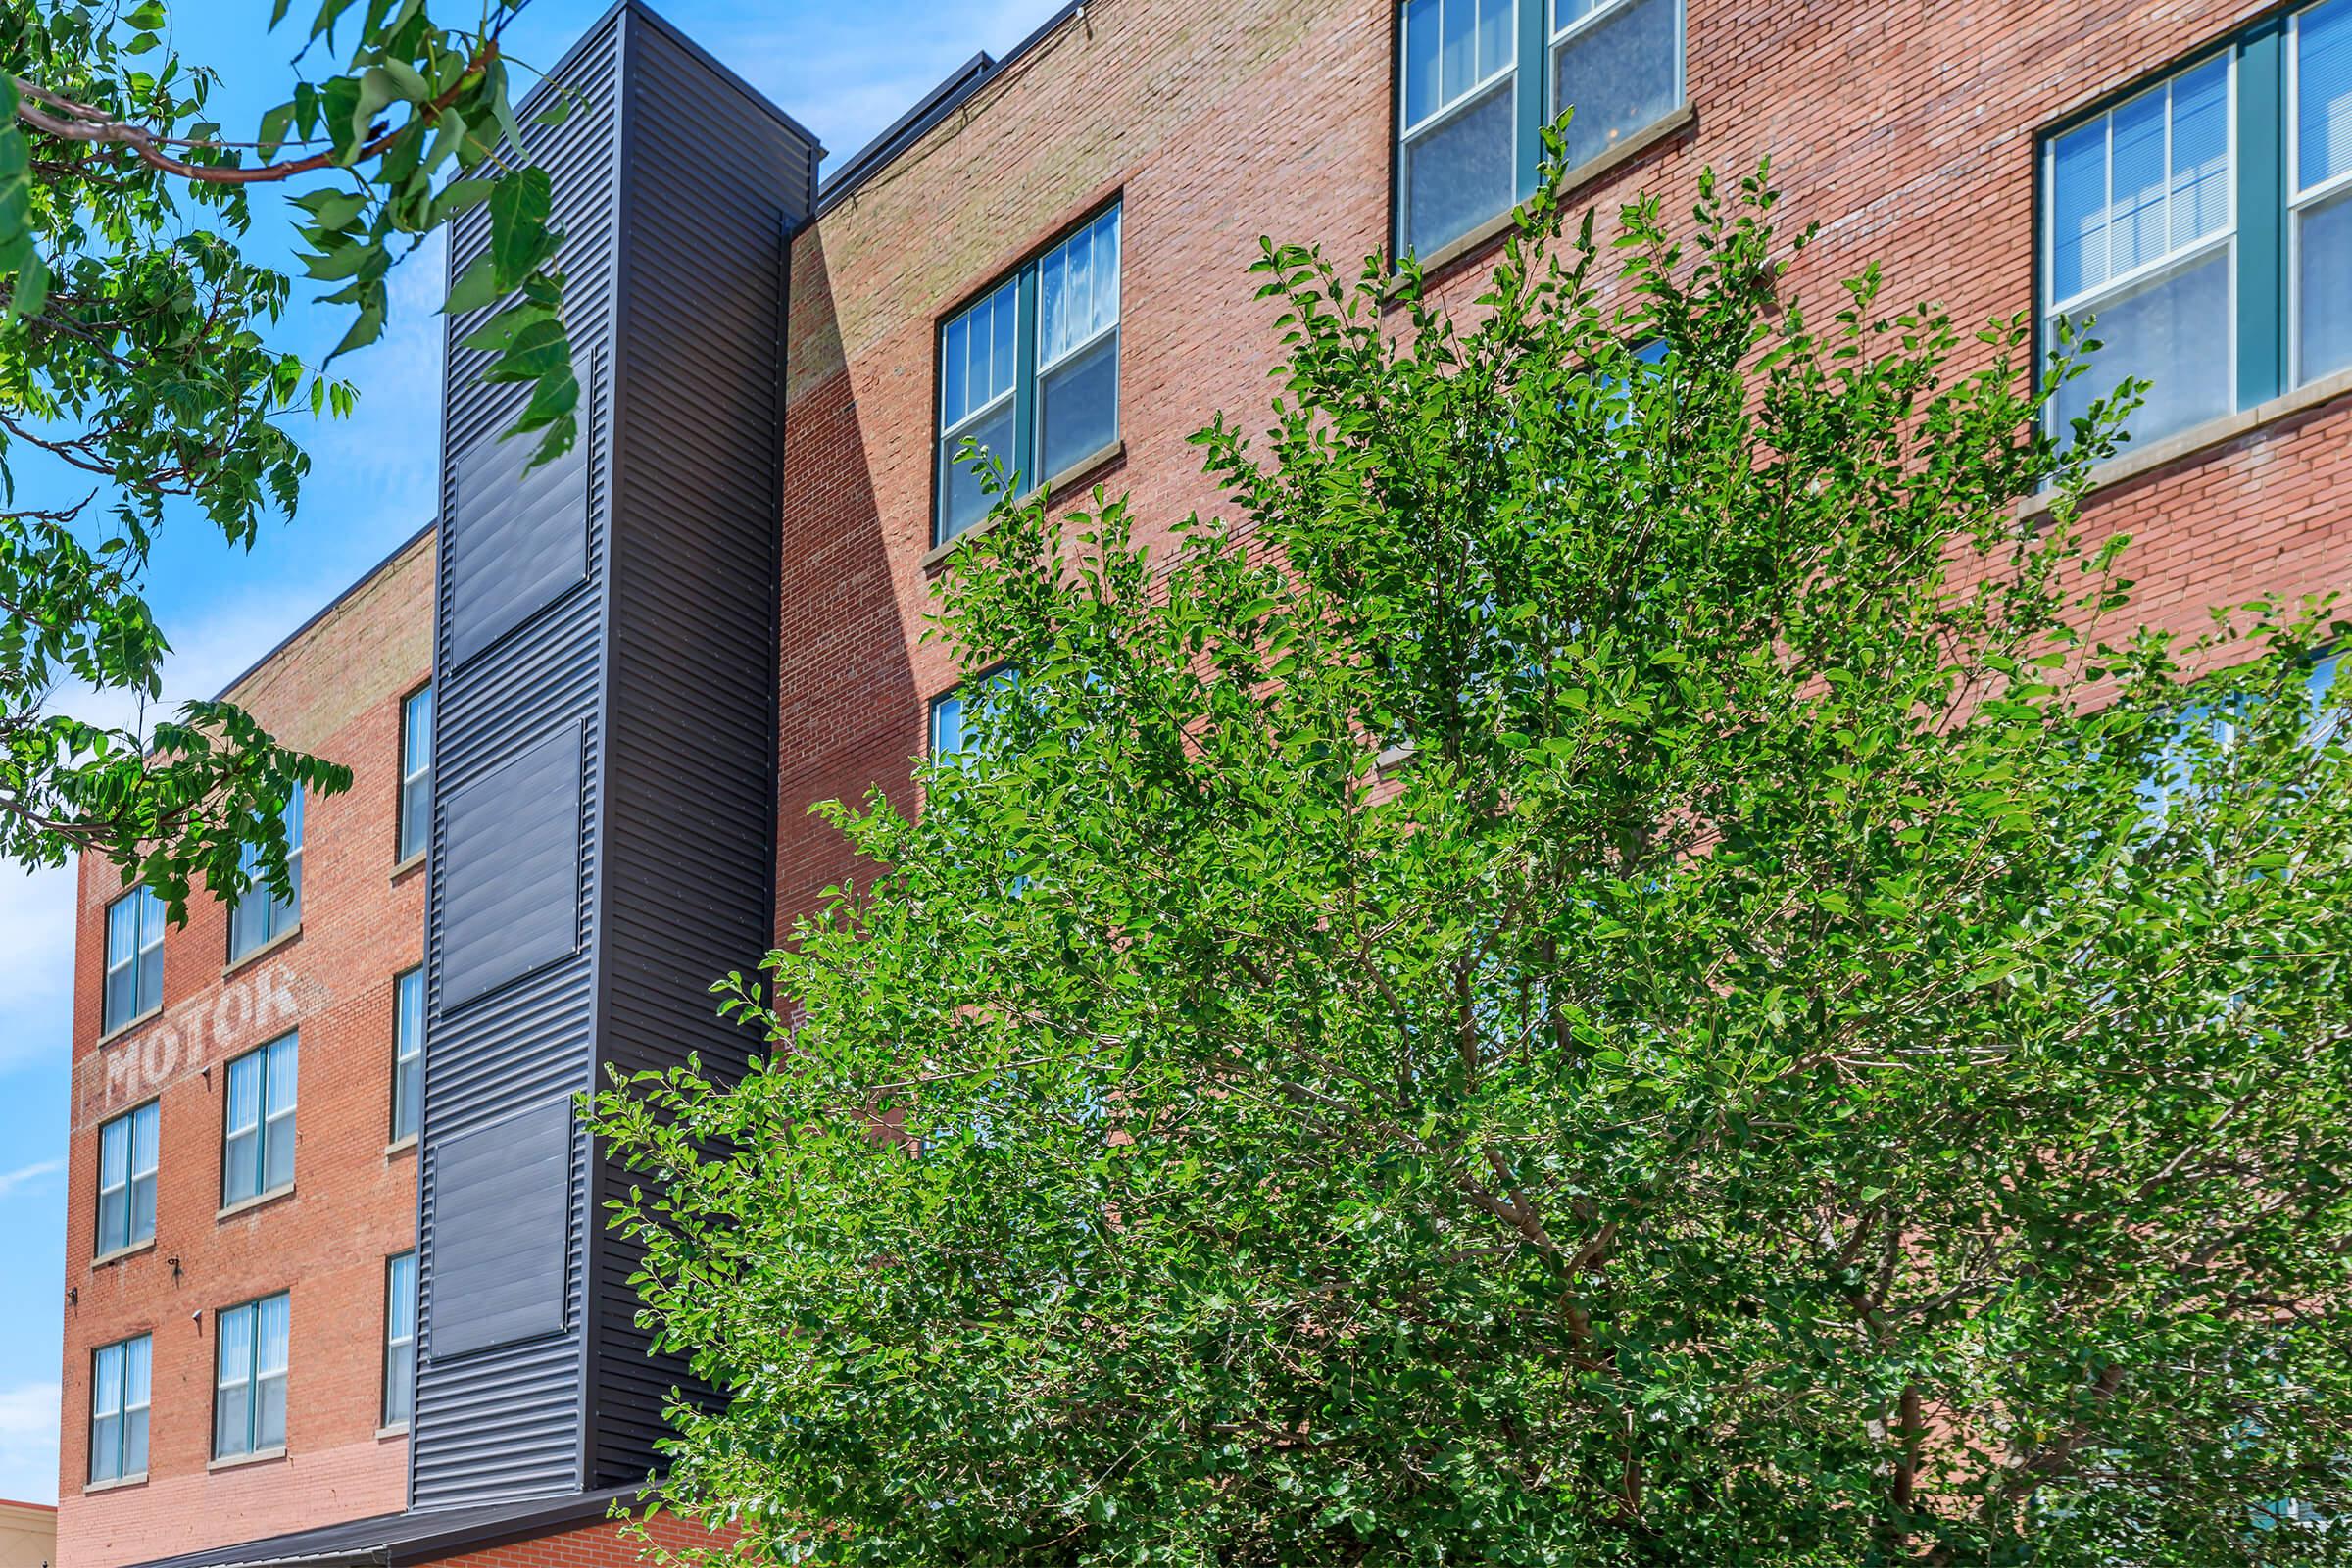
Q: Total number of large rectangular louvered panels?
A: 3